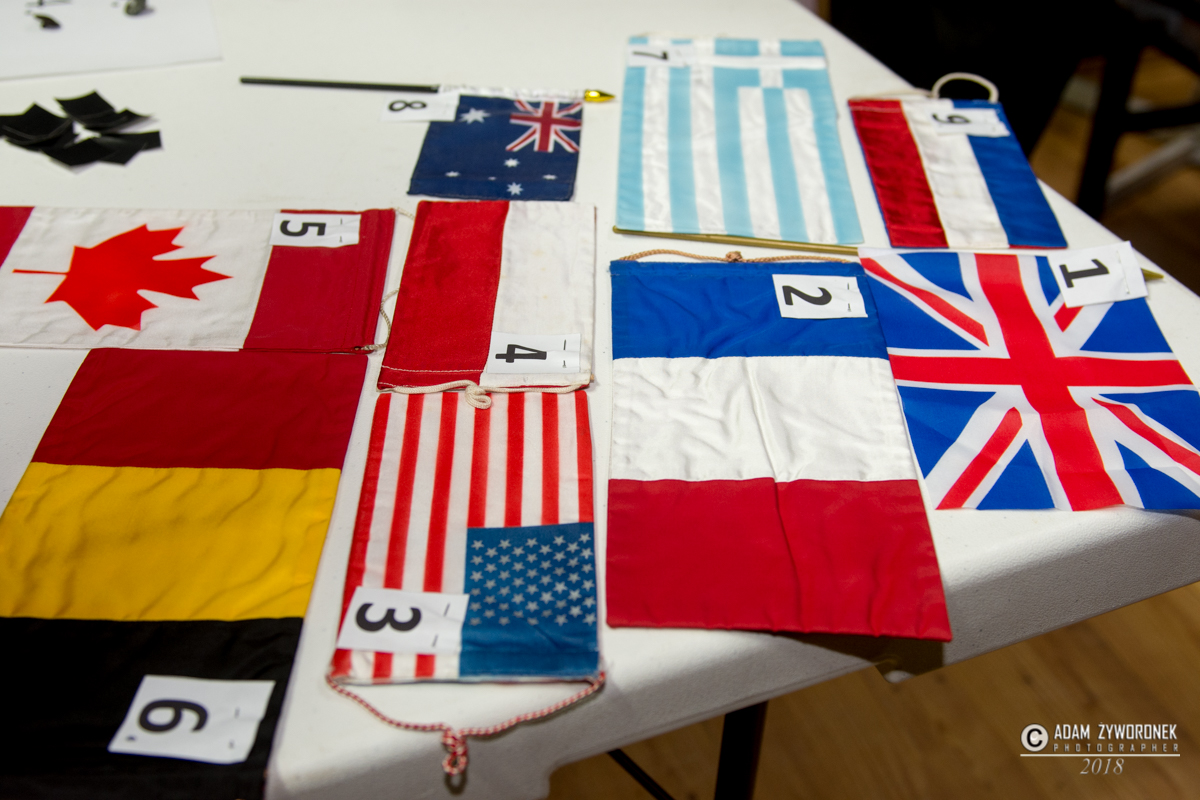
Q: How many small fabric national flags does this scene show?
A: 9